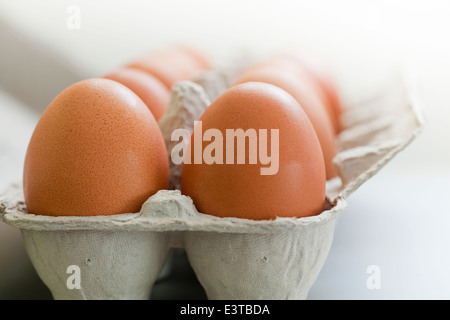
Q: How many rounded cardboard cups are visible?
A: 2